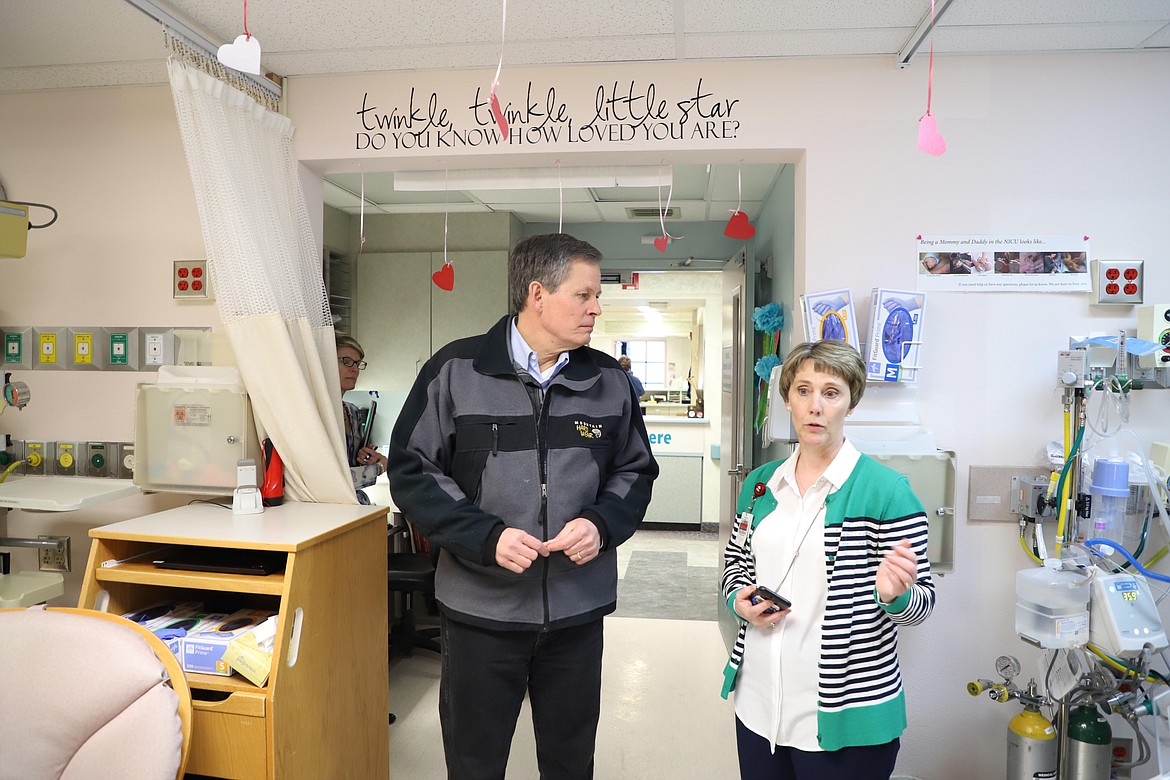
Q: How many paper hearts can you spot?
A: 6